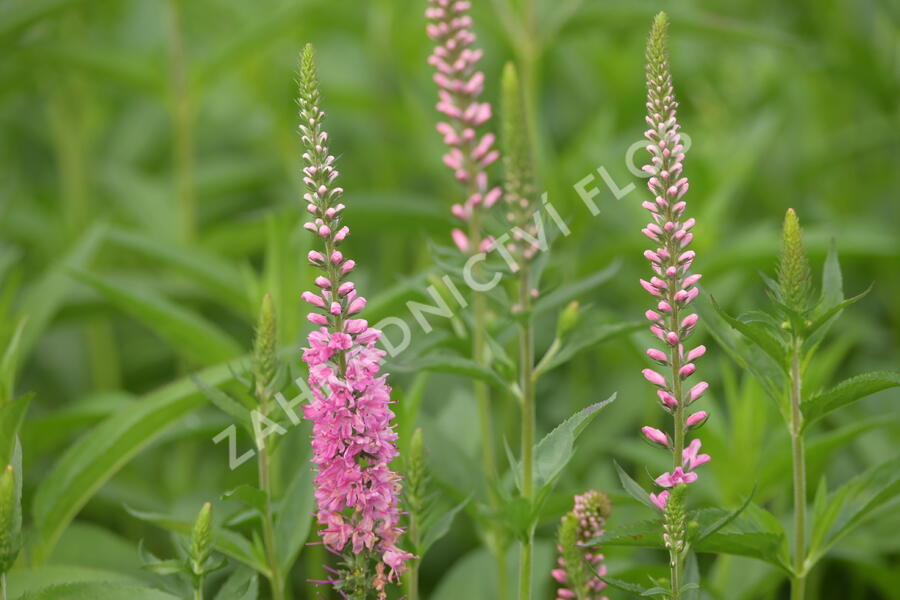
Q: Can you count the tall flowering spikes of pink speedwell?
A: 3